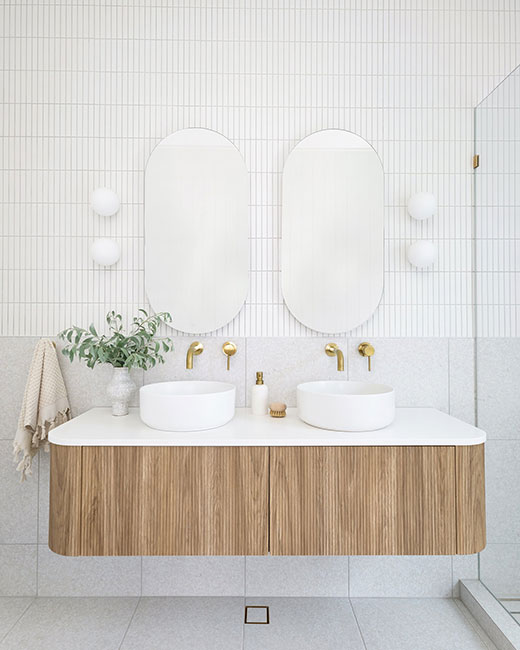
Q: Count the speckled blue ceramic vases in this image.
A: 0